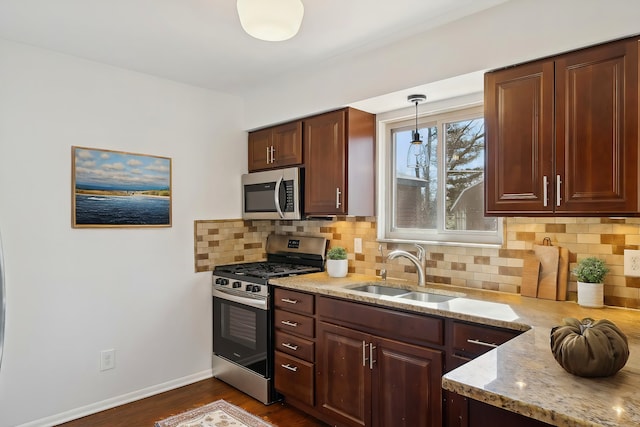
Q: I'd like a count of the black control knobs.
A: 5